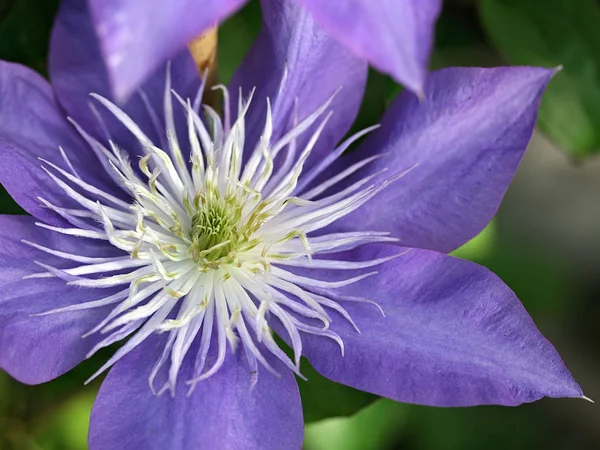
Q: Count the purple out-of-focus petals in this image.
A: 2